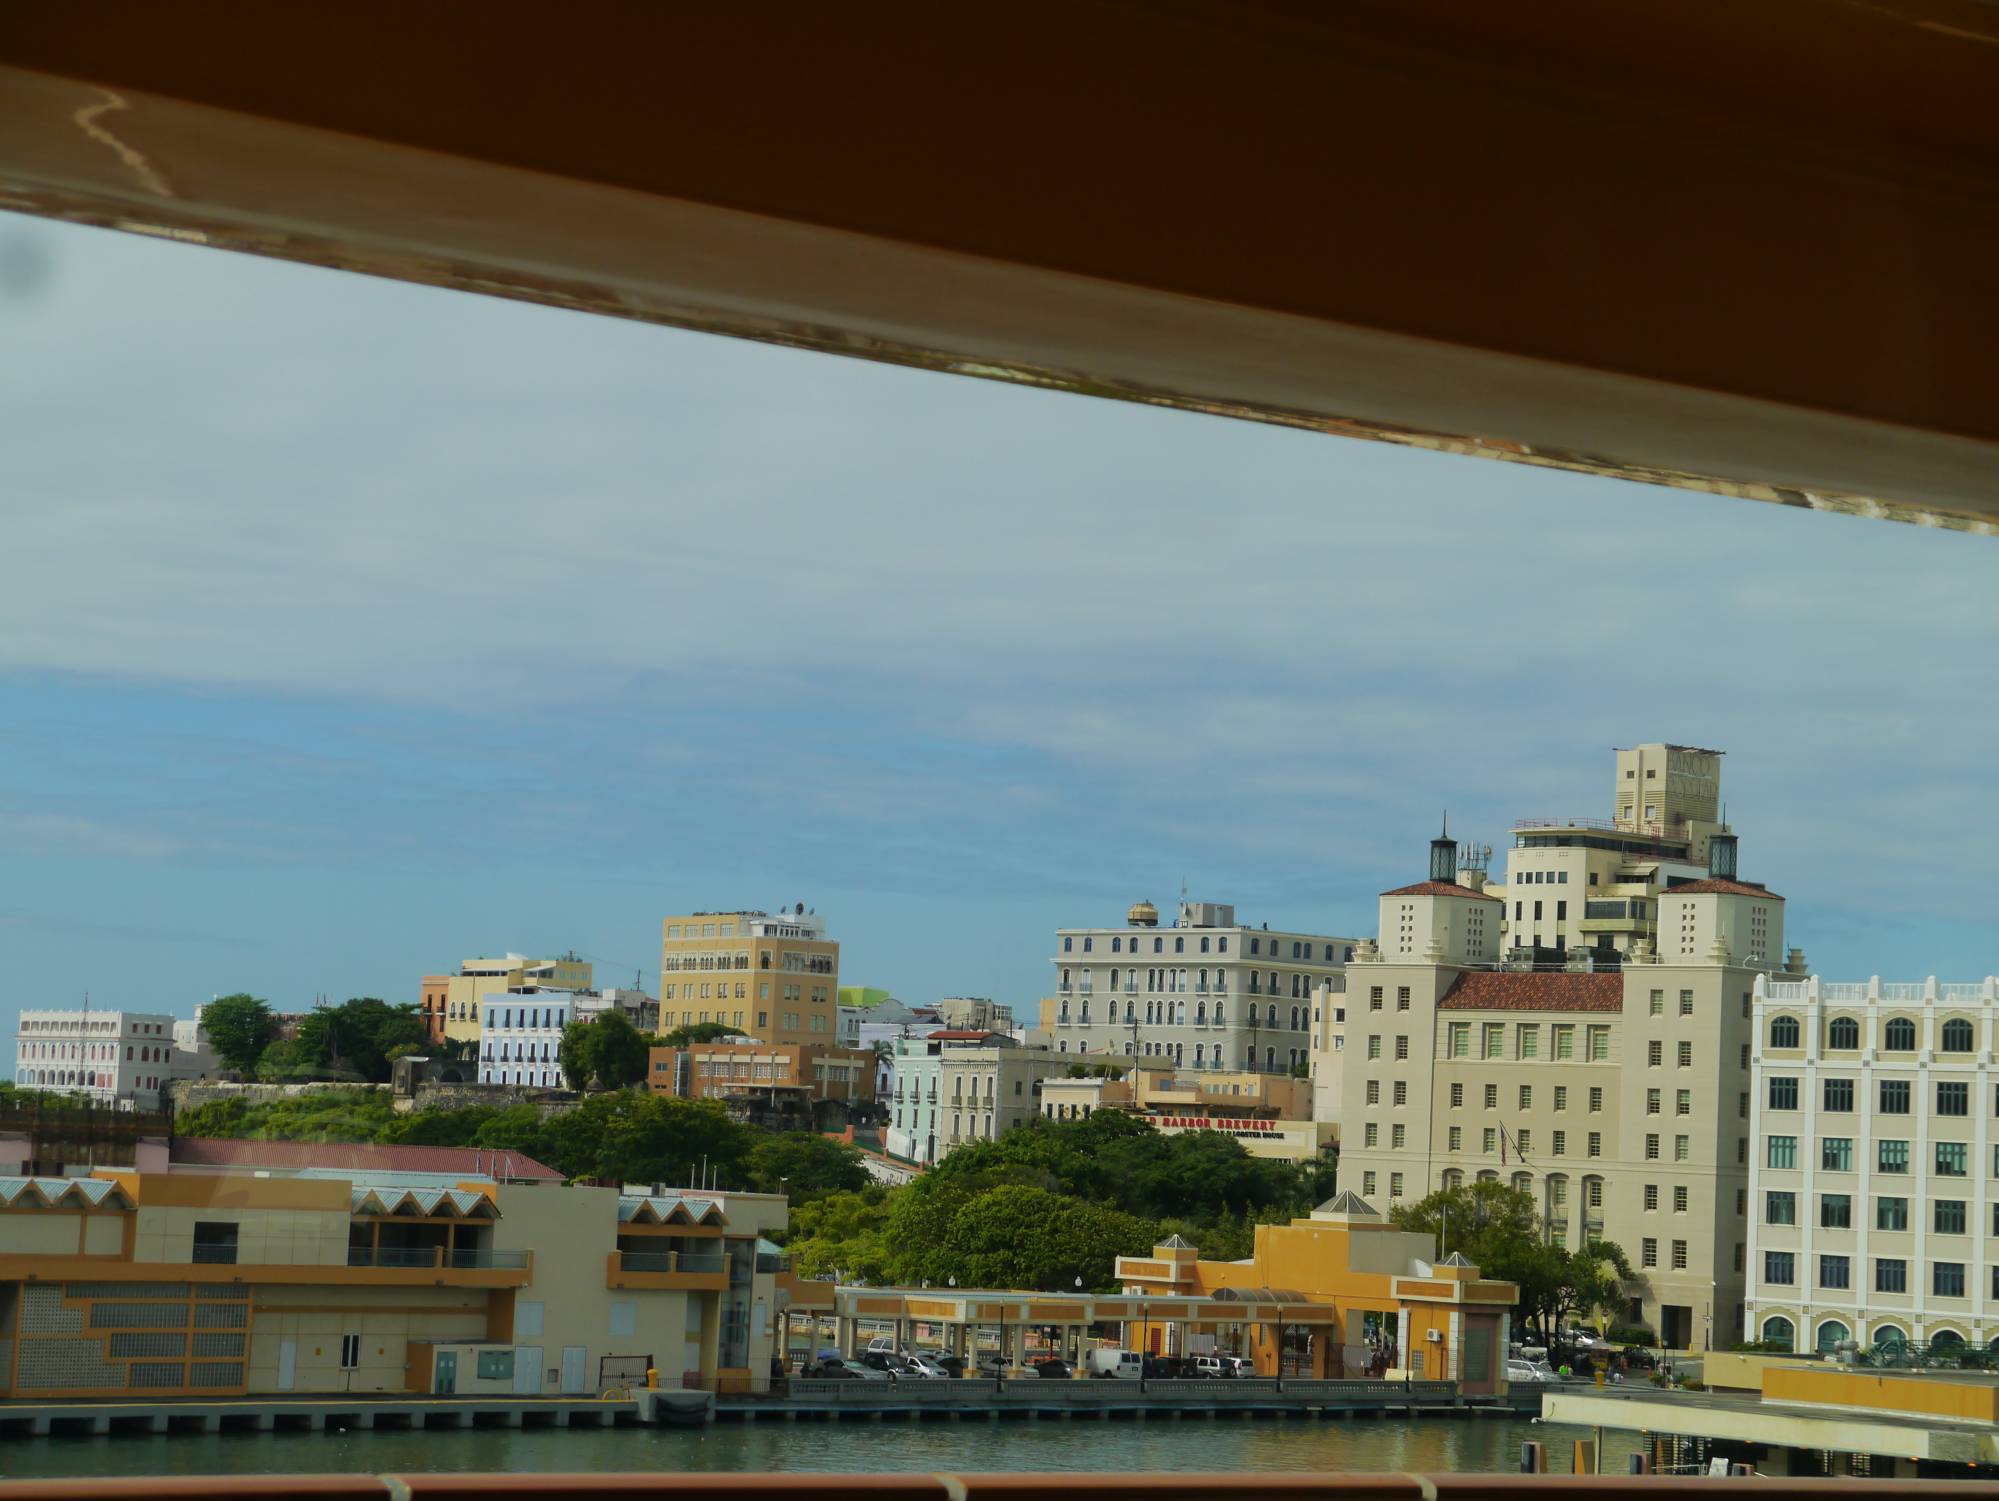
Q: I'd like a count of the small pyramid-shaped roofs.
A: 3